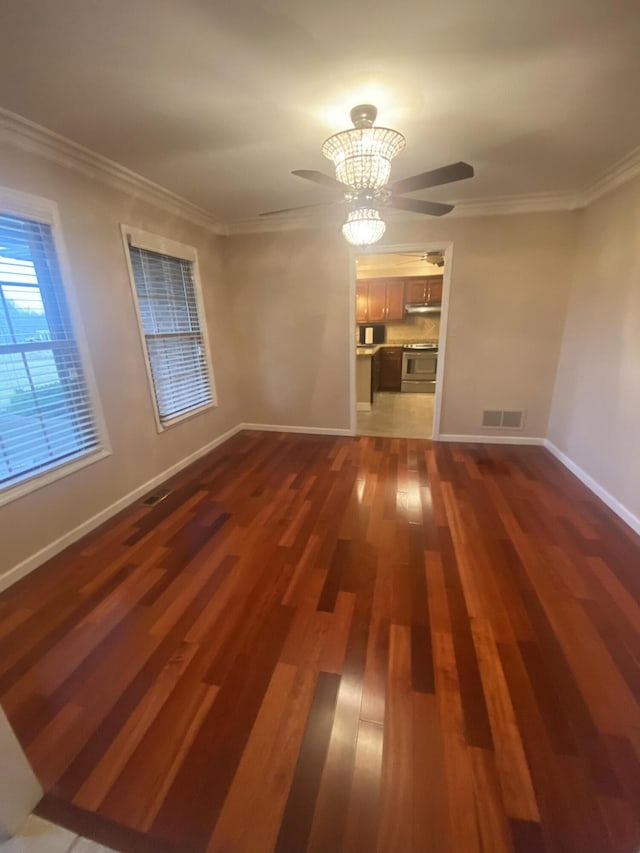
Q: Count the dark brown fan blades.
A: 4